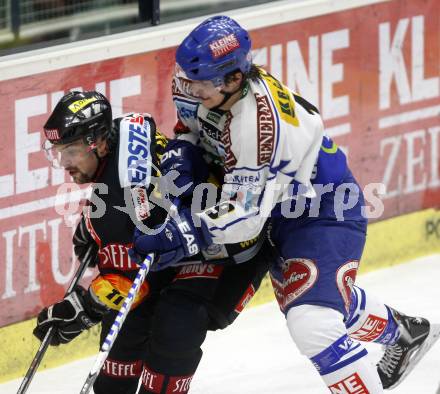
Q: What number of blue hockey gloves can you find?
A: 2